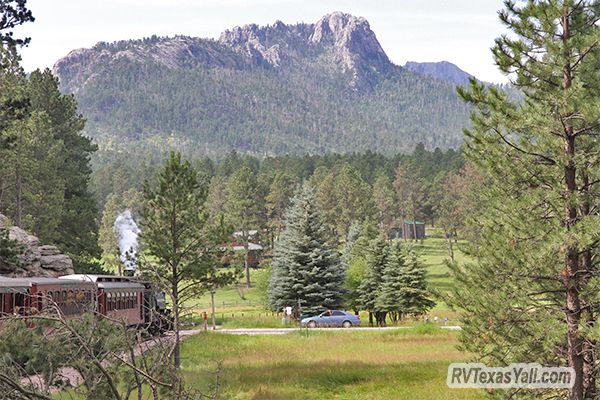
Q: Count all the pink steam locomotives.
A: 0